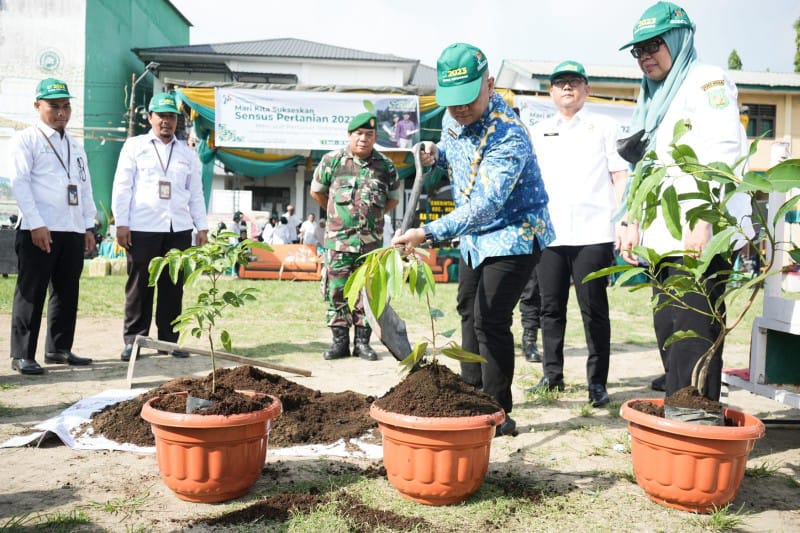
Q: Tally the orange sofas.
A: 2